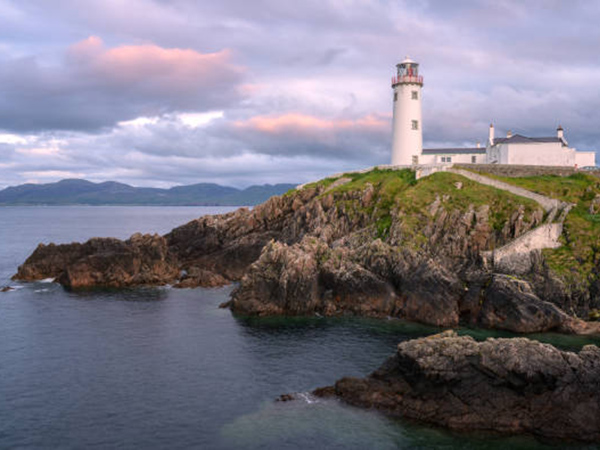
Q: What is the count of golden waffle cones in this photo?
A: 0